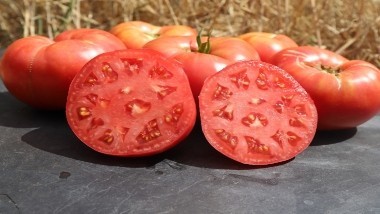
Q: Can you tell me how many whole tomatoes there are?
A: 5